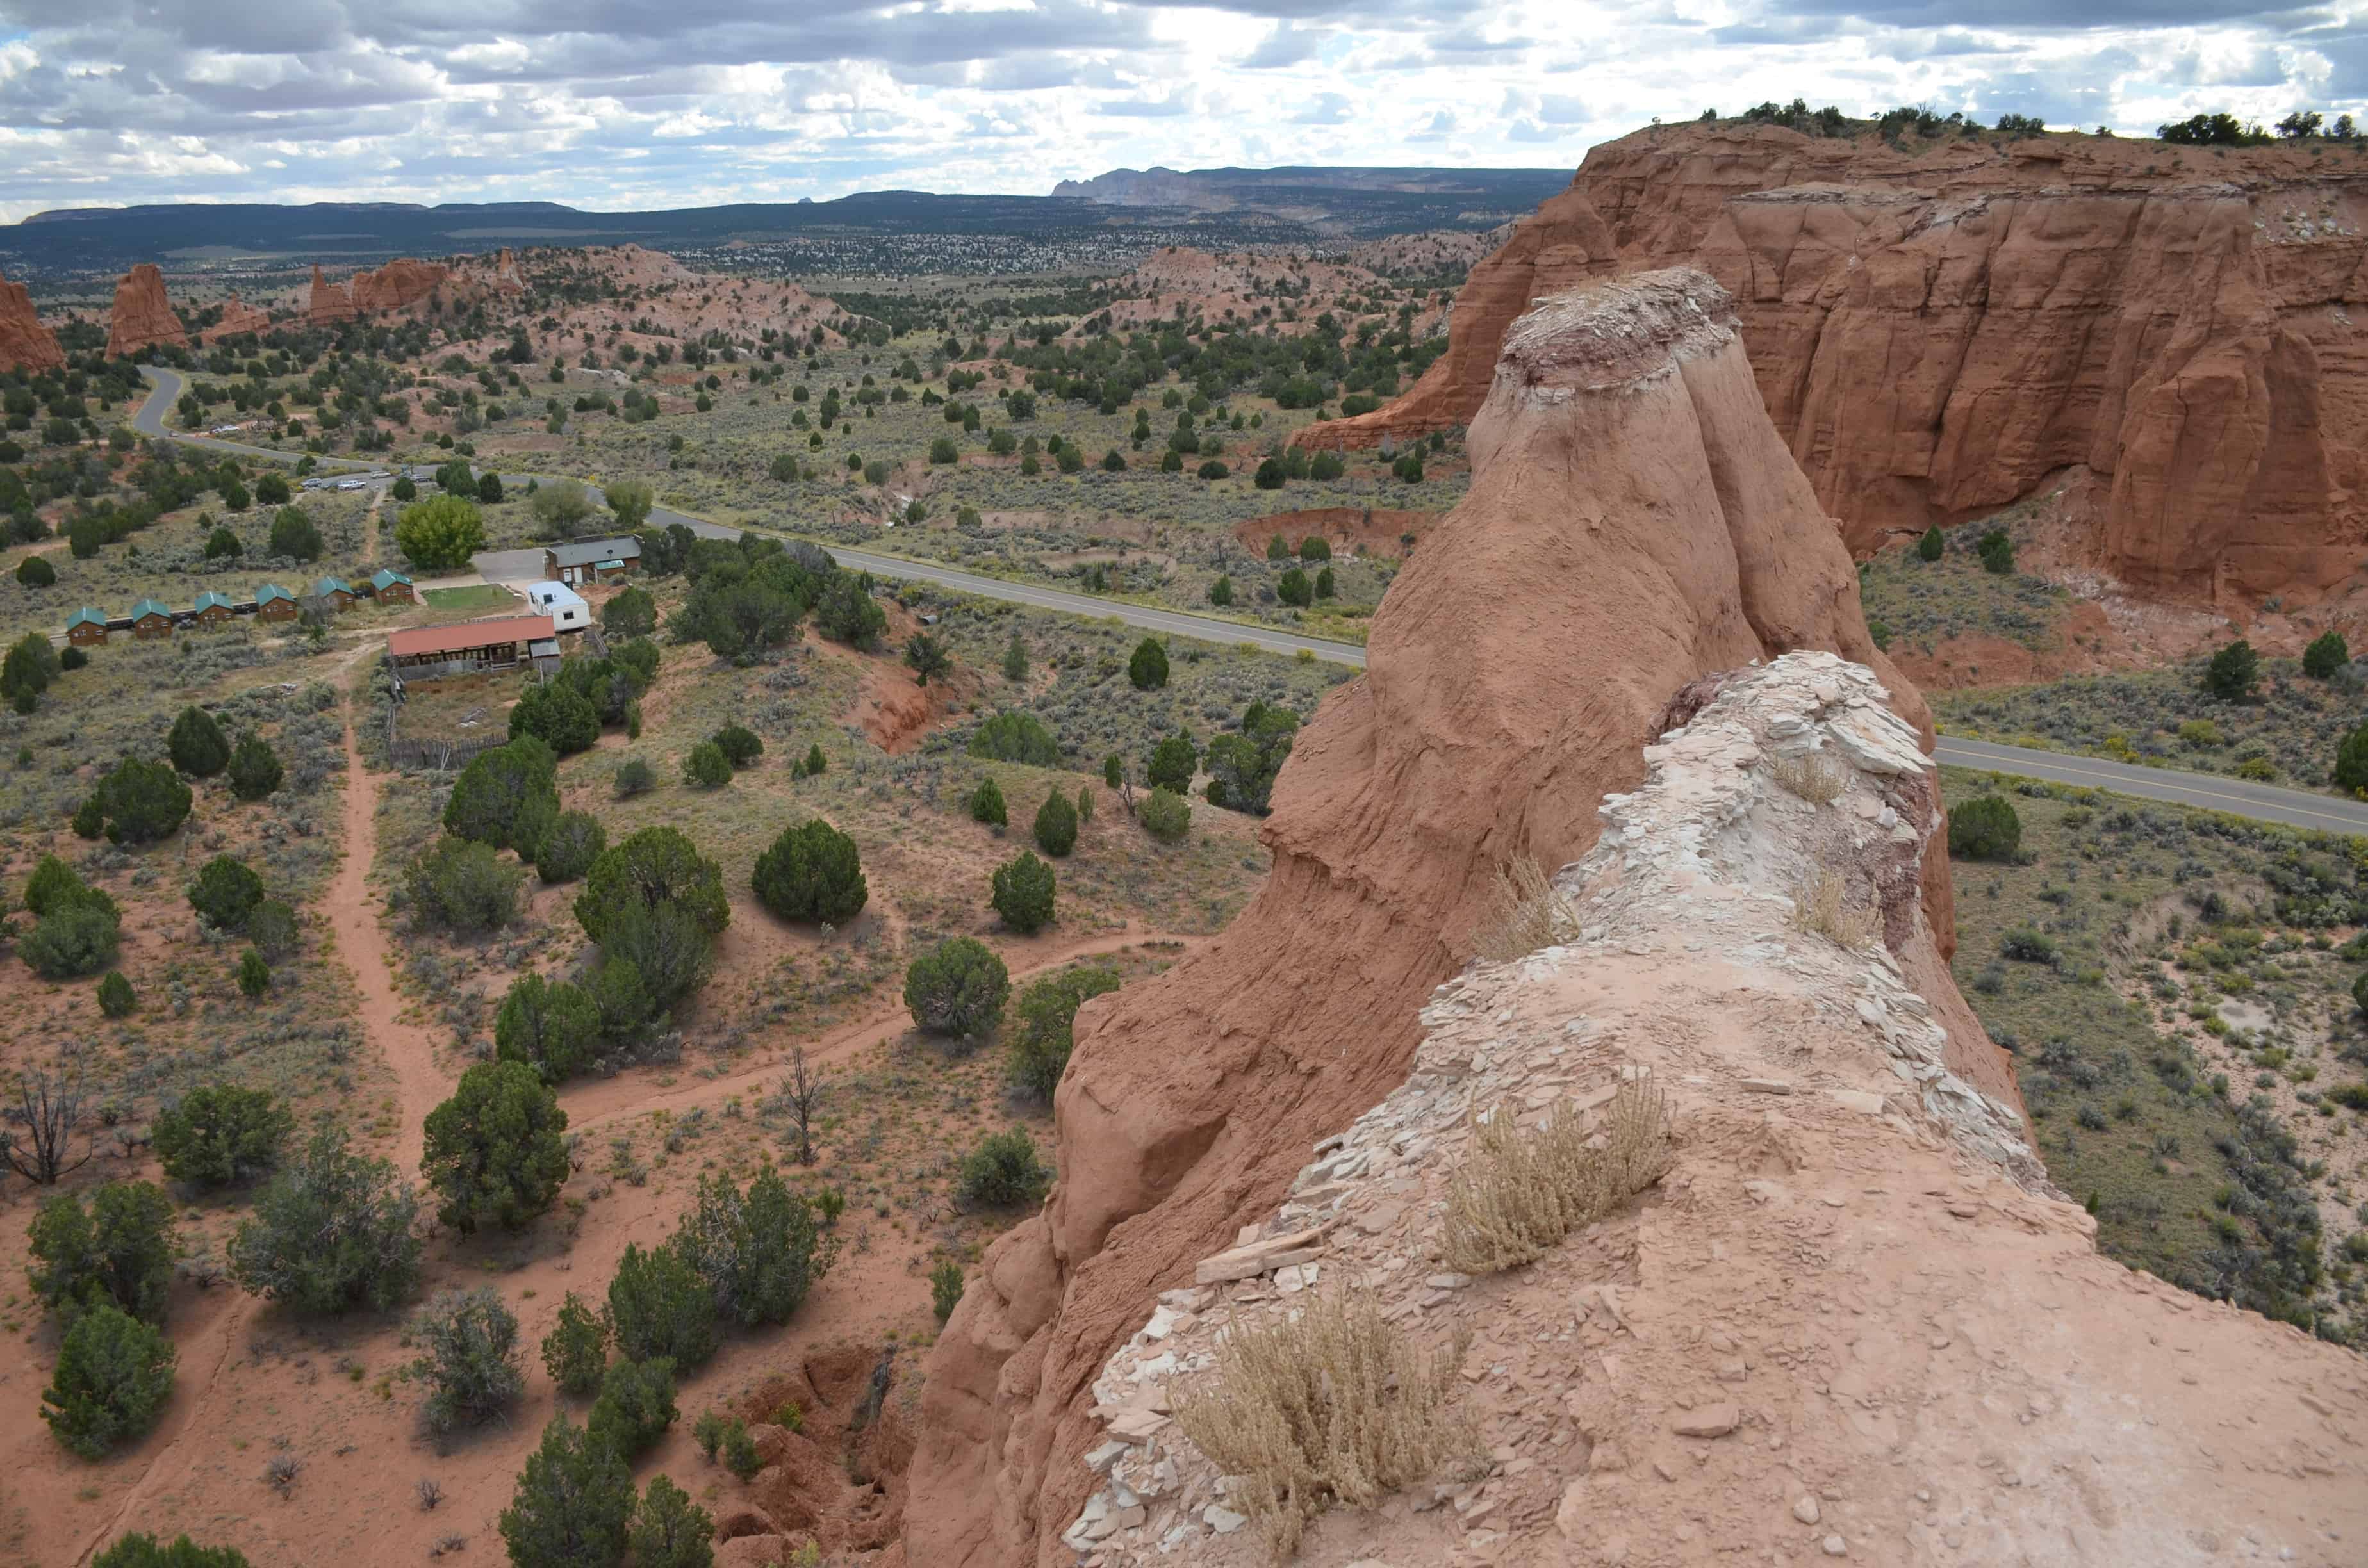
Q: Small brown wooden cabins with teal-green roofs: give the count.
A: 6